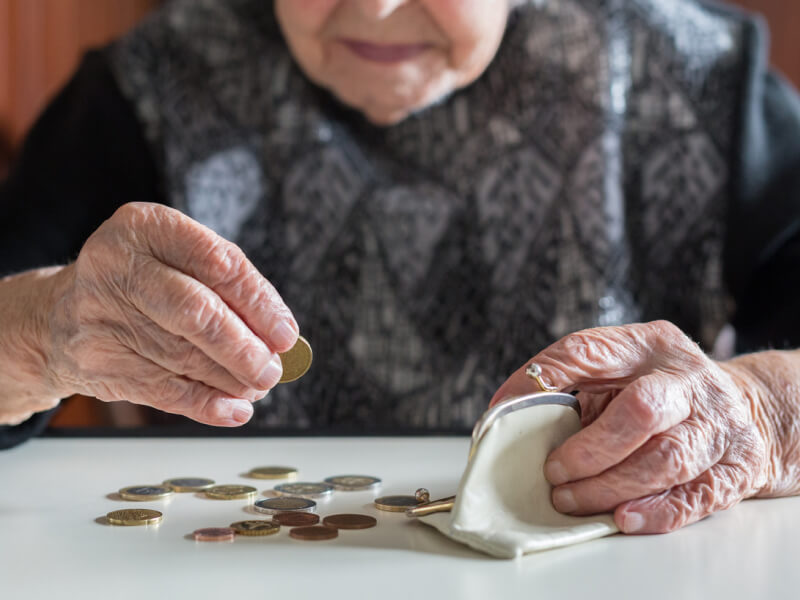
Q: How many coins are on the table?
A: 14